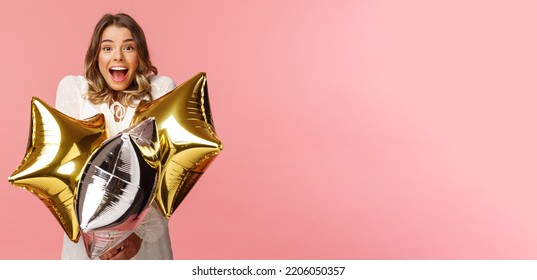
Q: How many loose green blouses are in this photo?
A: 0